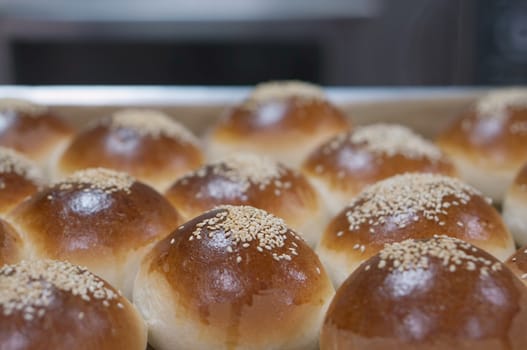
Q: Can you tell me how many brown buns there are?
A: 15